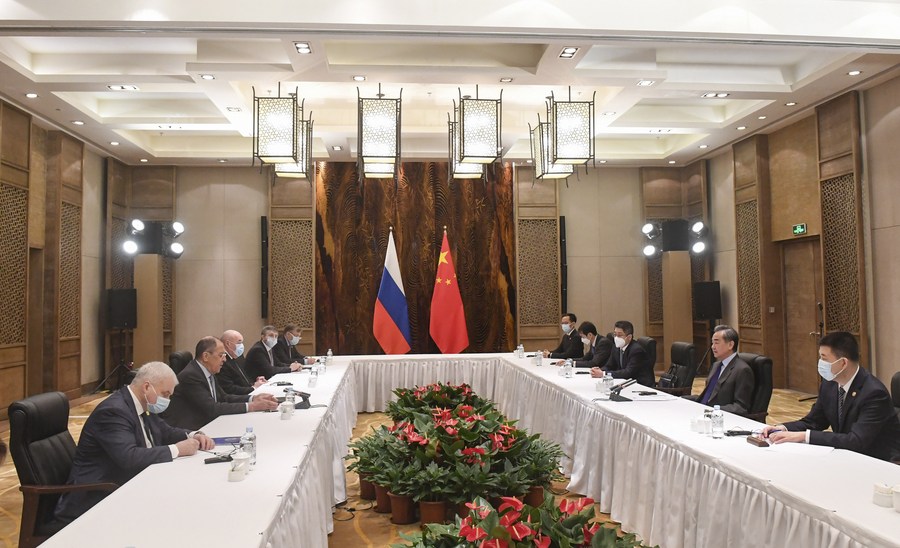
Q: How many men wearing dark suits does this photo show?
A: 10